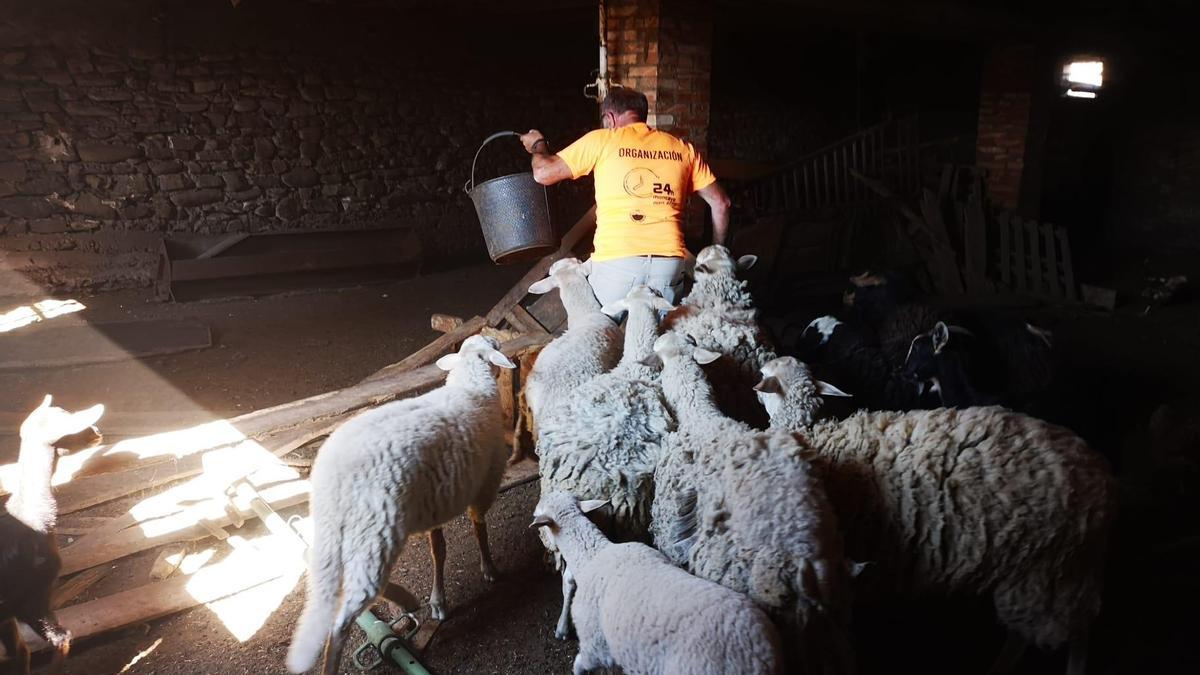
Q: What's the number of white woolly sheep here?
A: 7